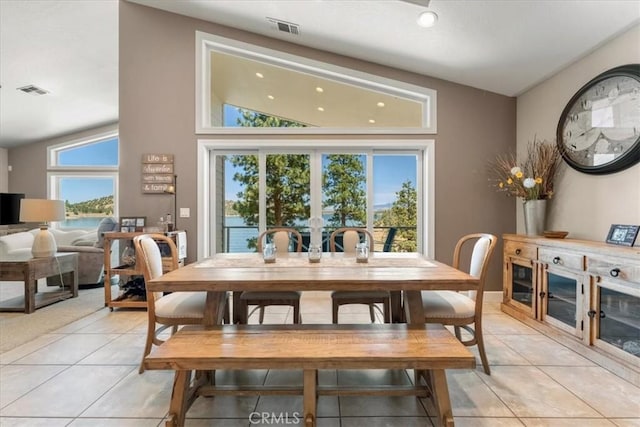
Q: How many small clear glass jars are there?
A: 3